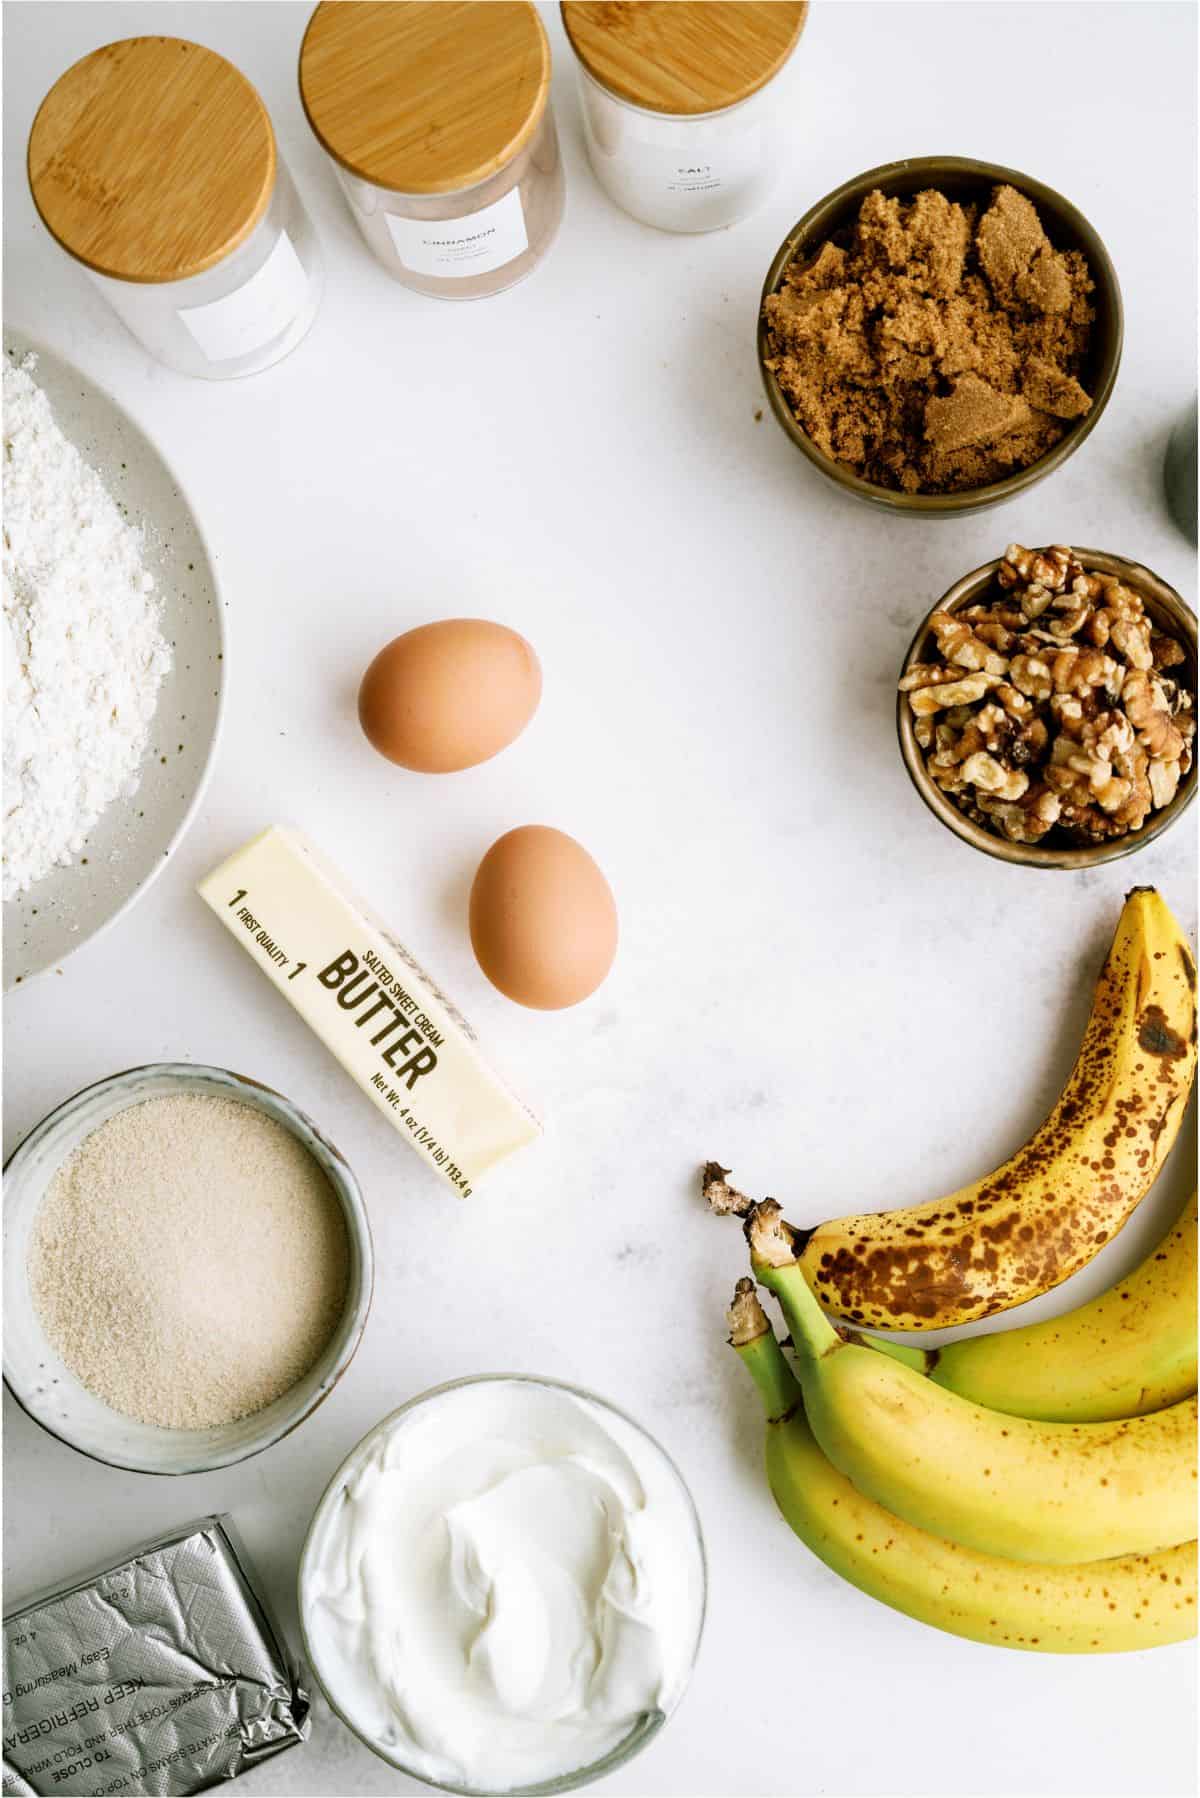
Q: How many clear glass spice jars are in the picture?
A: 3